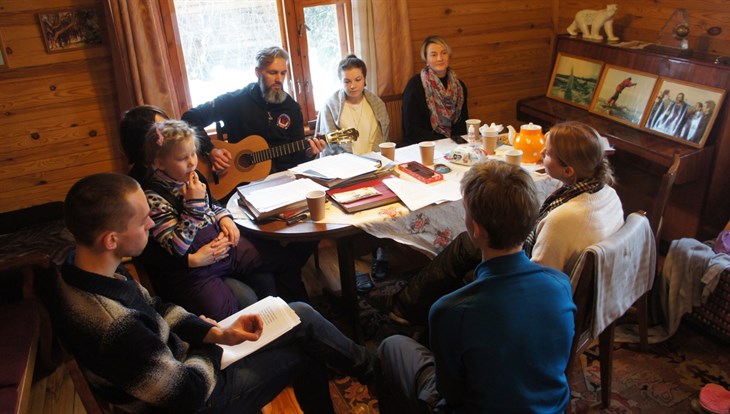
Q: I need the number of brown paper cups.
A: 6